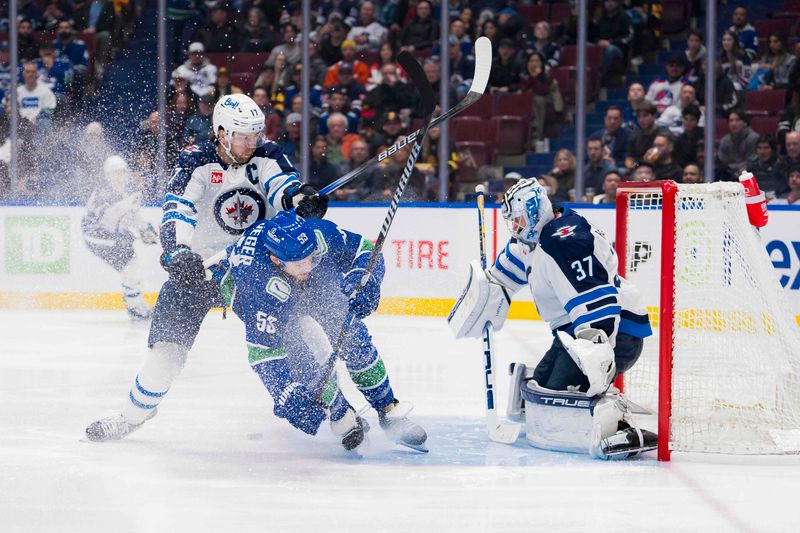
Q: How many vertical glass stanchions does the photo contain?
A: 6